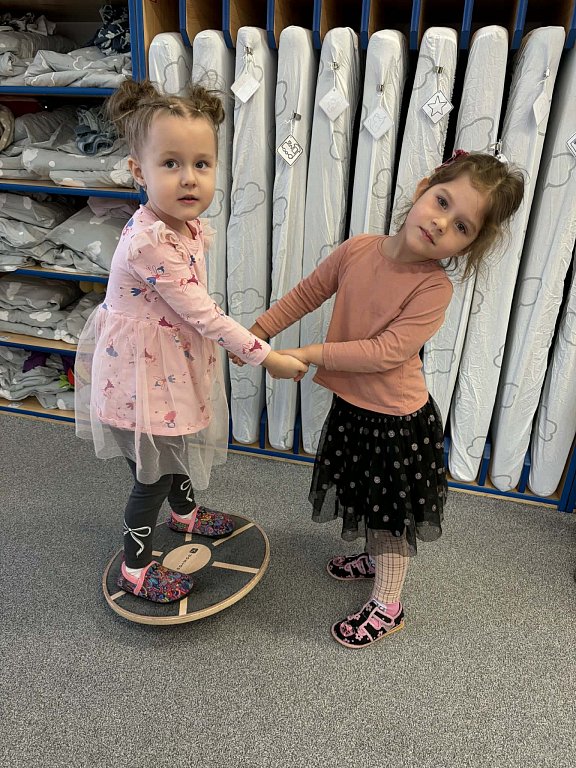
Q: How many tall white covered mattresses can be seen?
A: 11